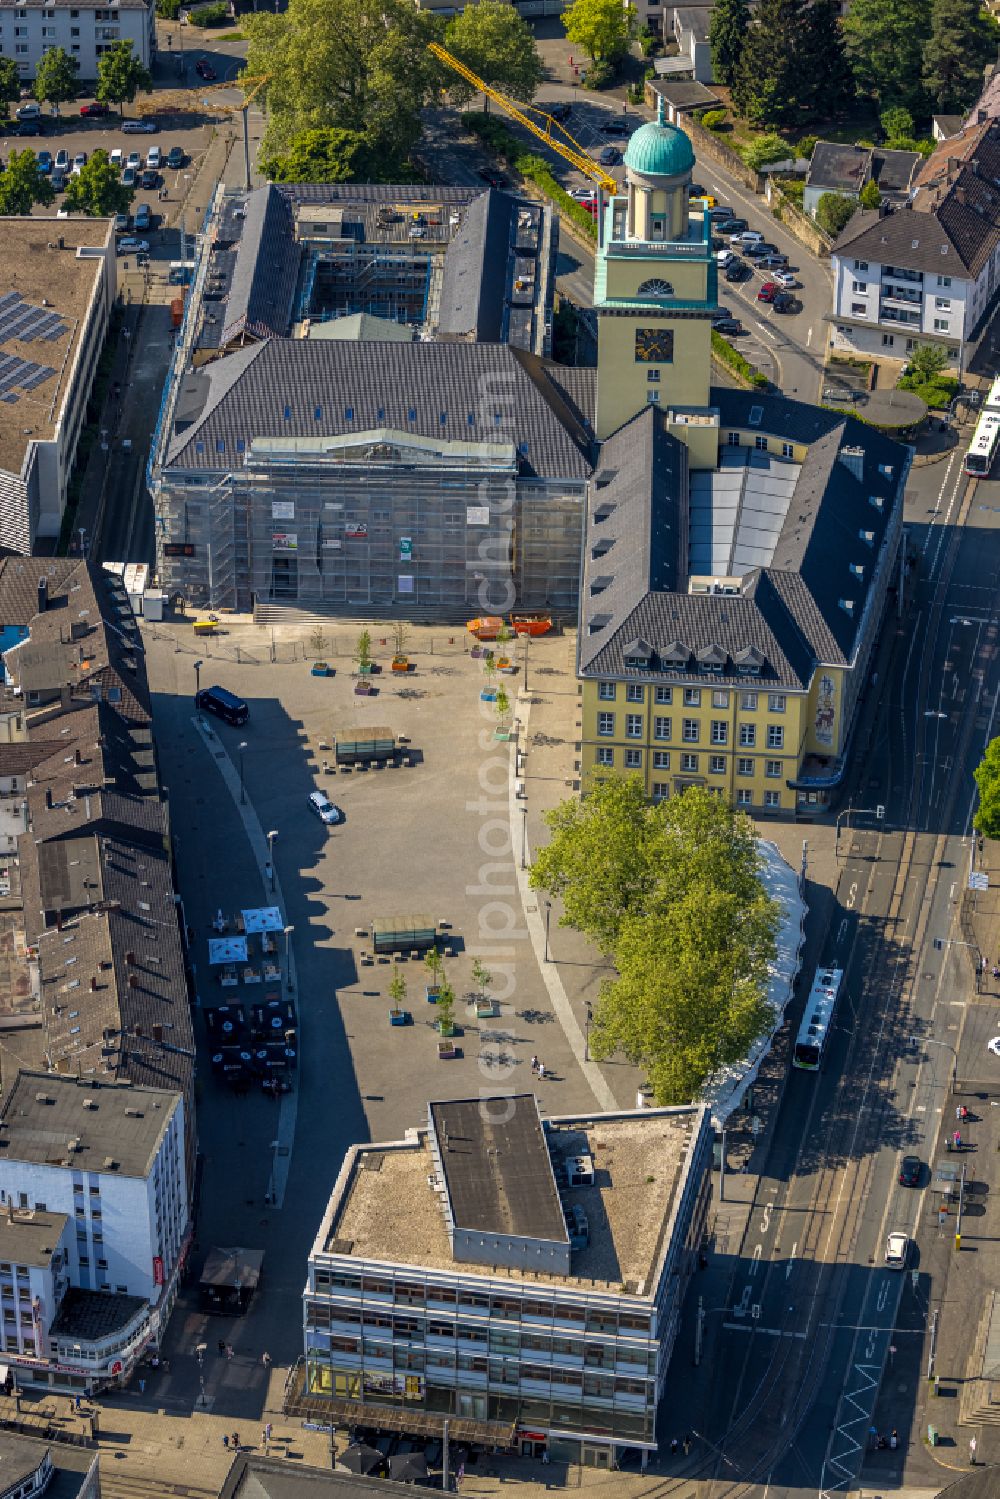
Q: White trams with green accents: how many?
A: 2